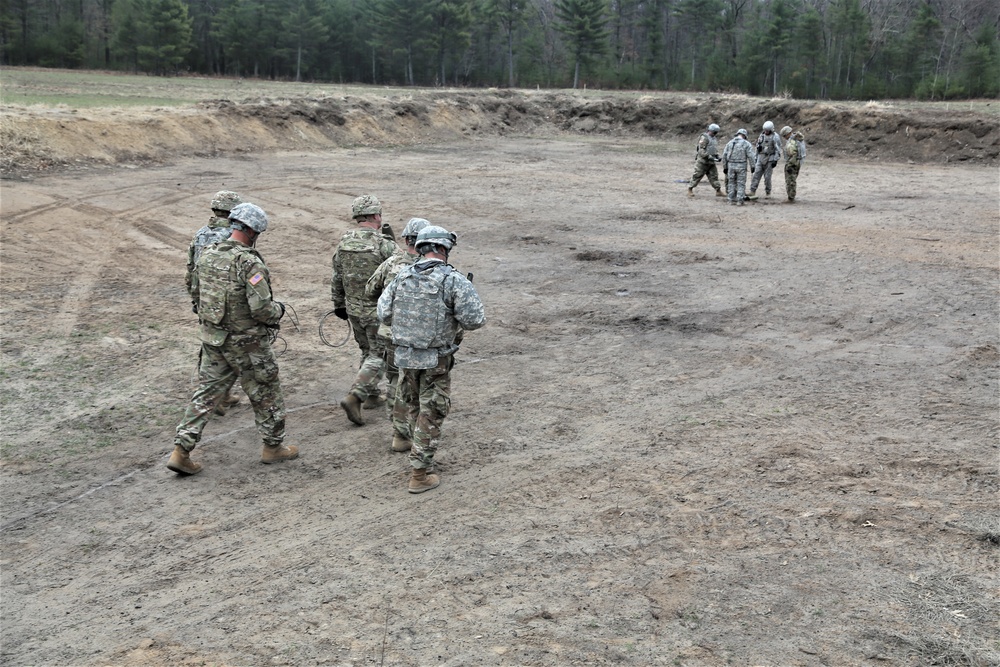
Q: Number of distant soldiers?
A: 4